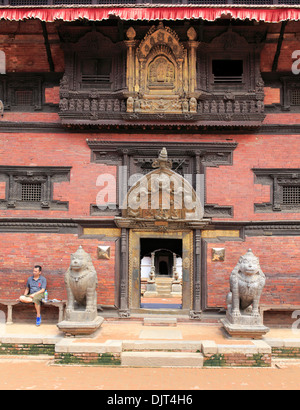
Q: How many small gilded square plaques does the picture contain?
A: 2